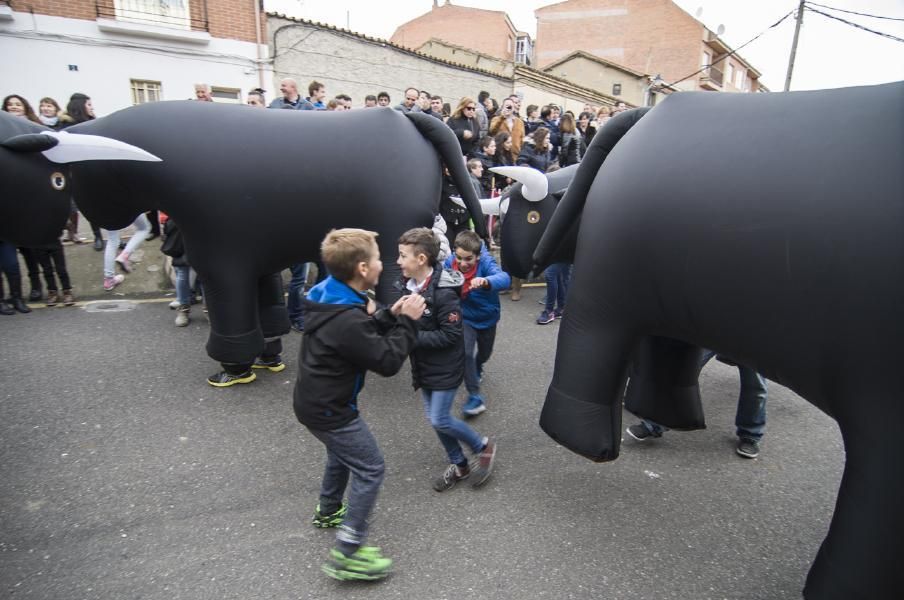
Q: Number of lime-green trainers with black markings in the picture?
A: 2